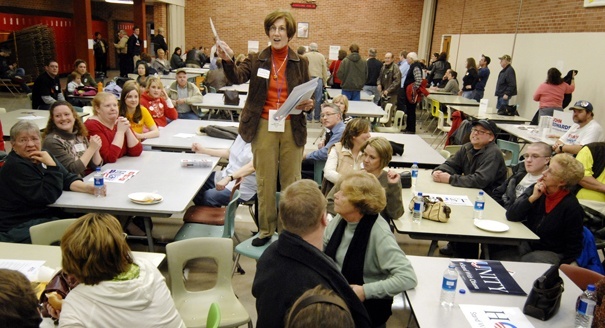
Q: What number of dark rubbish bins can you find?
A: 0